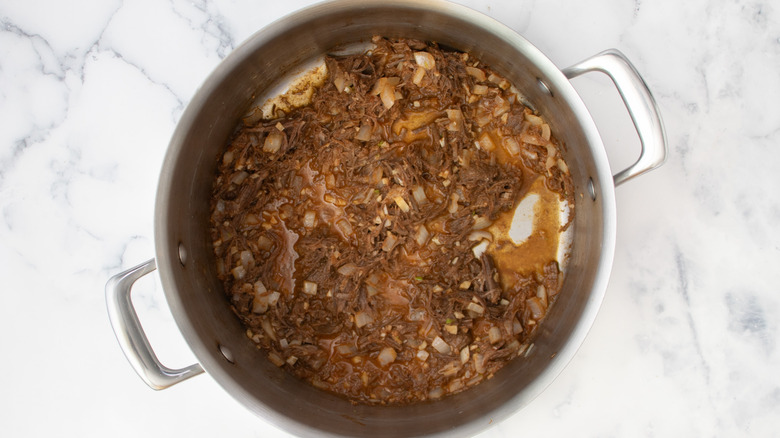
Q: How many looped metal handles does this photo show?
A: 2